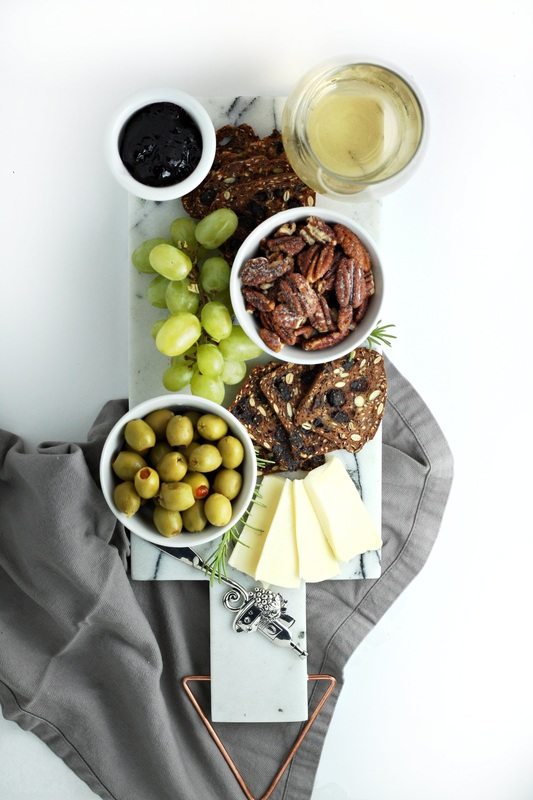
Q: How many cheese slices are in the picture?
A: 4